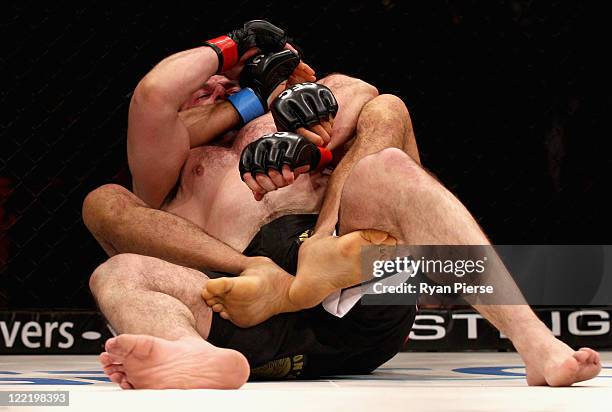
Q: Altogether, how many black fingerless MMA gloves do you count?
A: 4